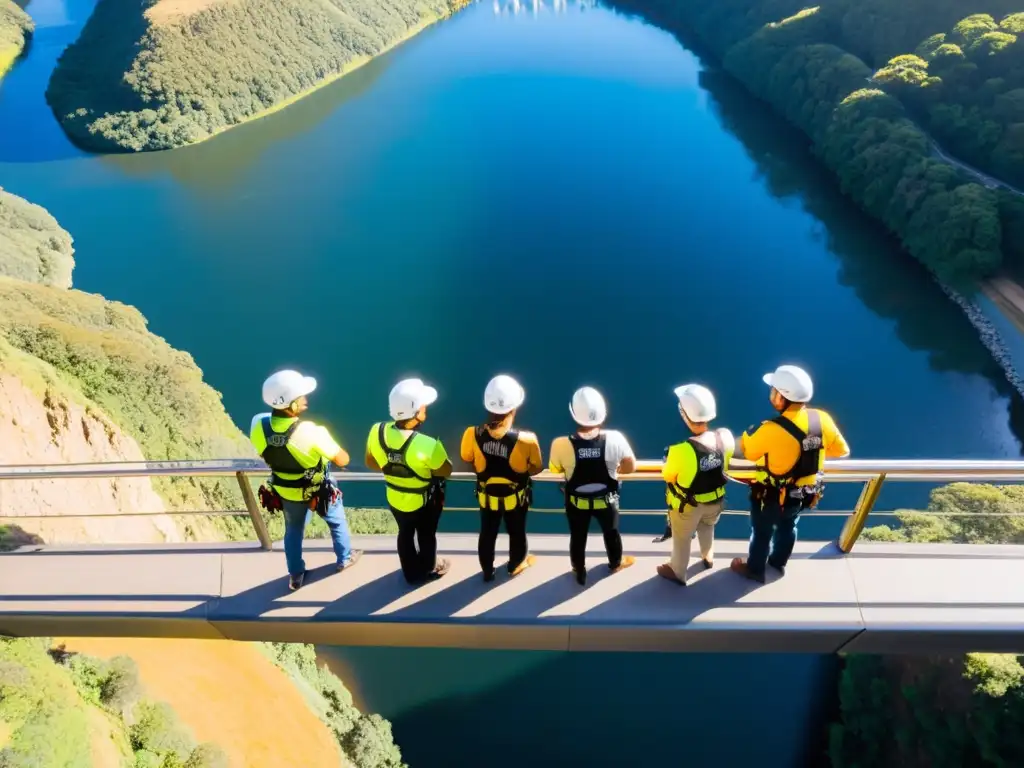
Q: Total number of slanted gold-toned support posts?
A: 2